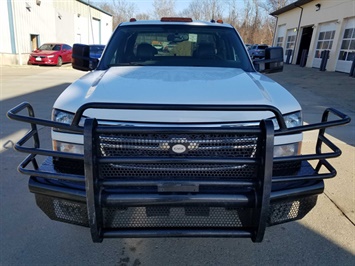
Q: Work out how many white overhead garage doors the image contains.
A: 4